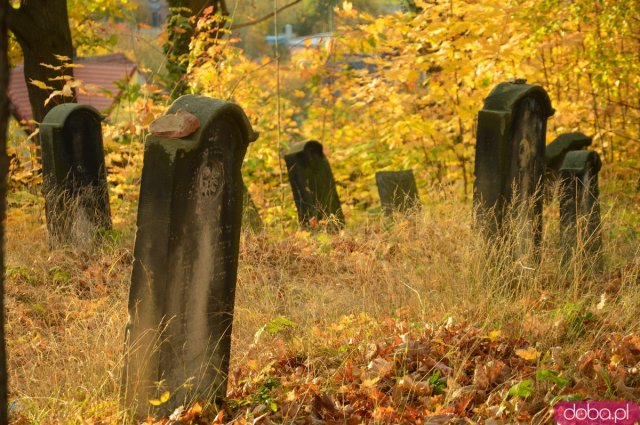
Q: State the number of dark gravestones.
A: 7